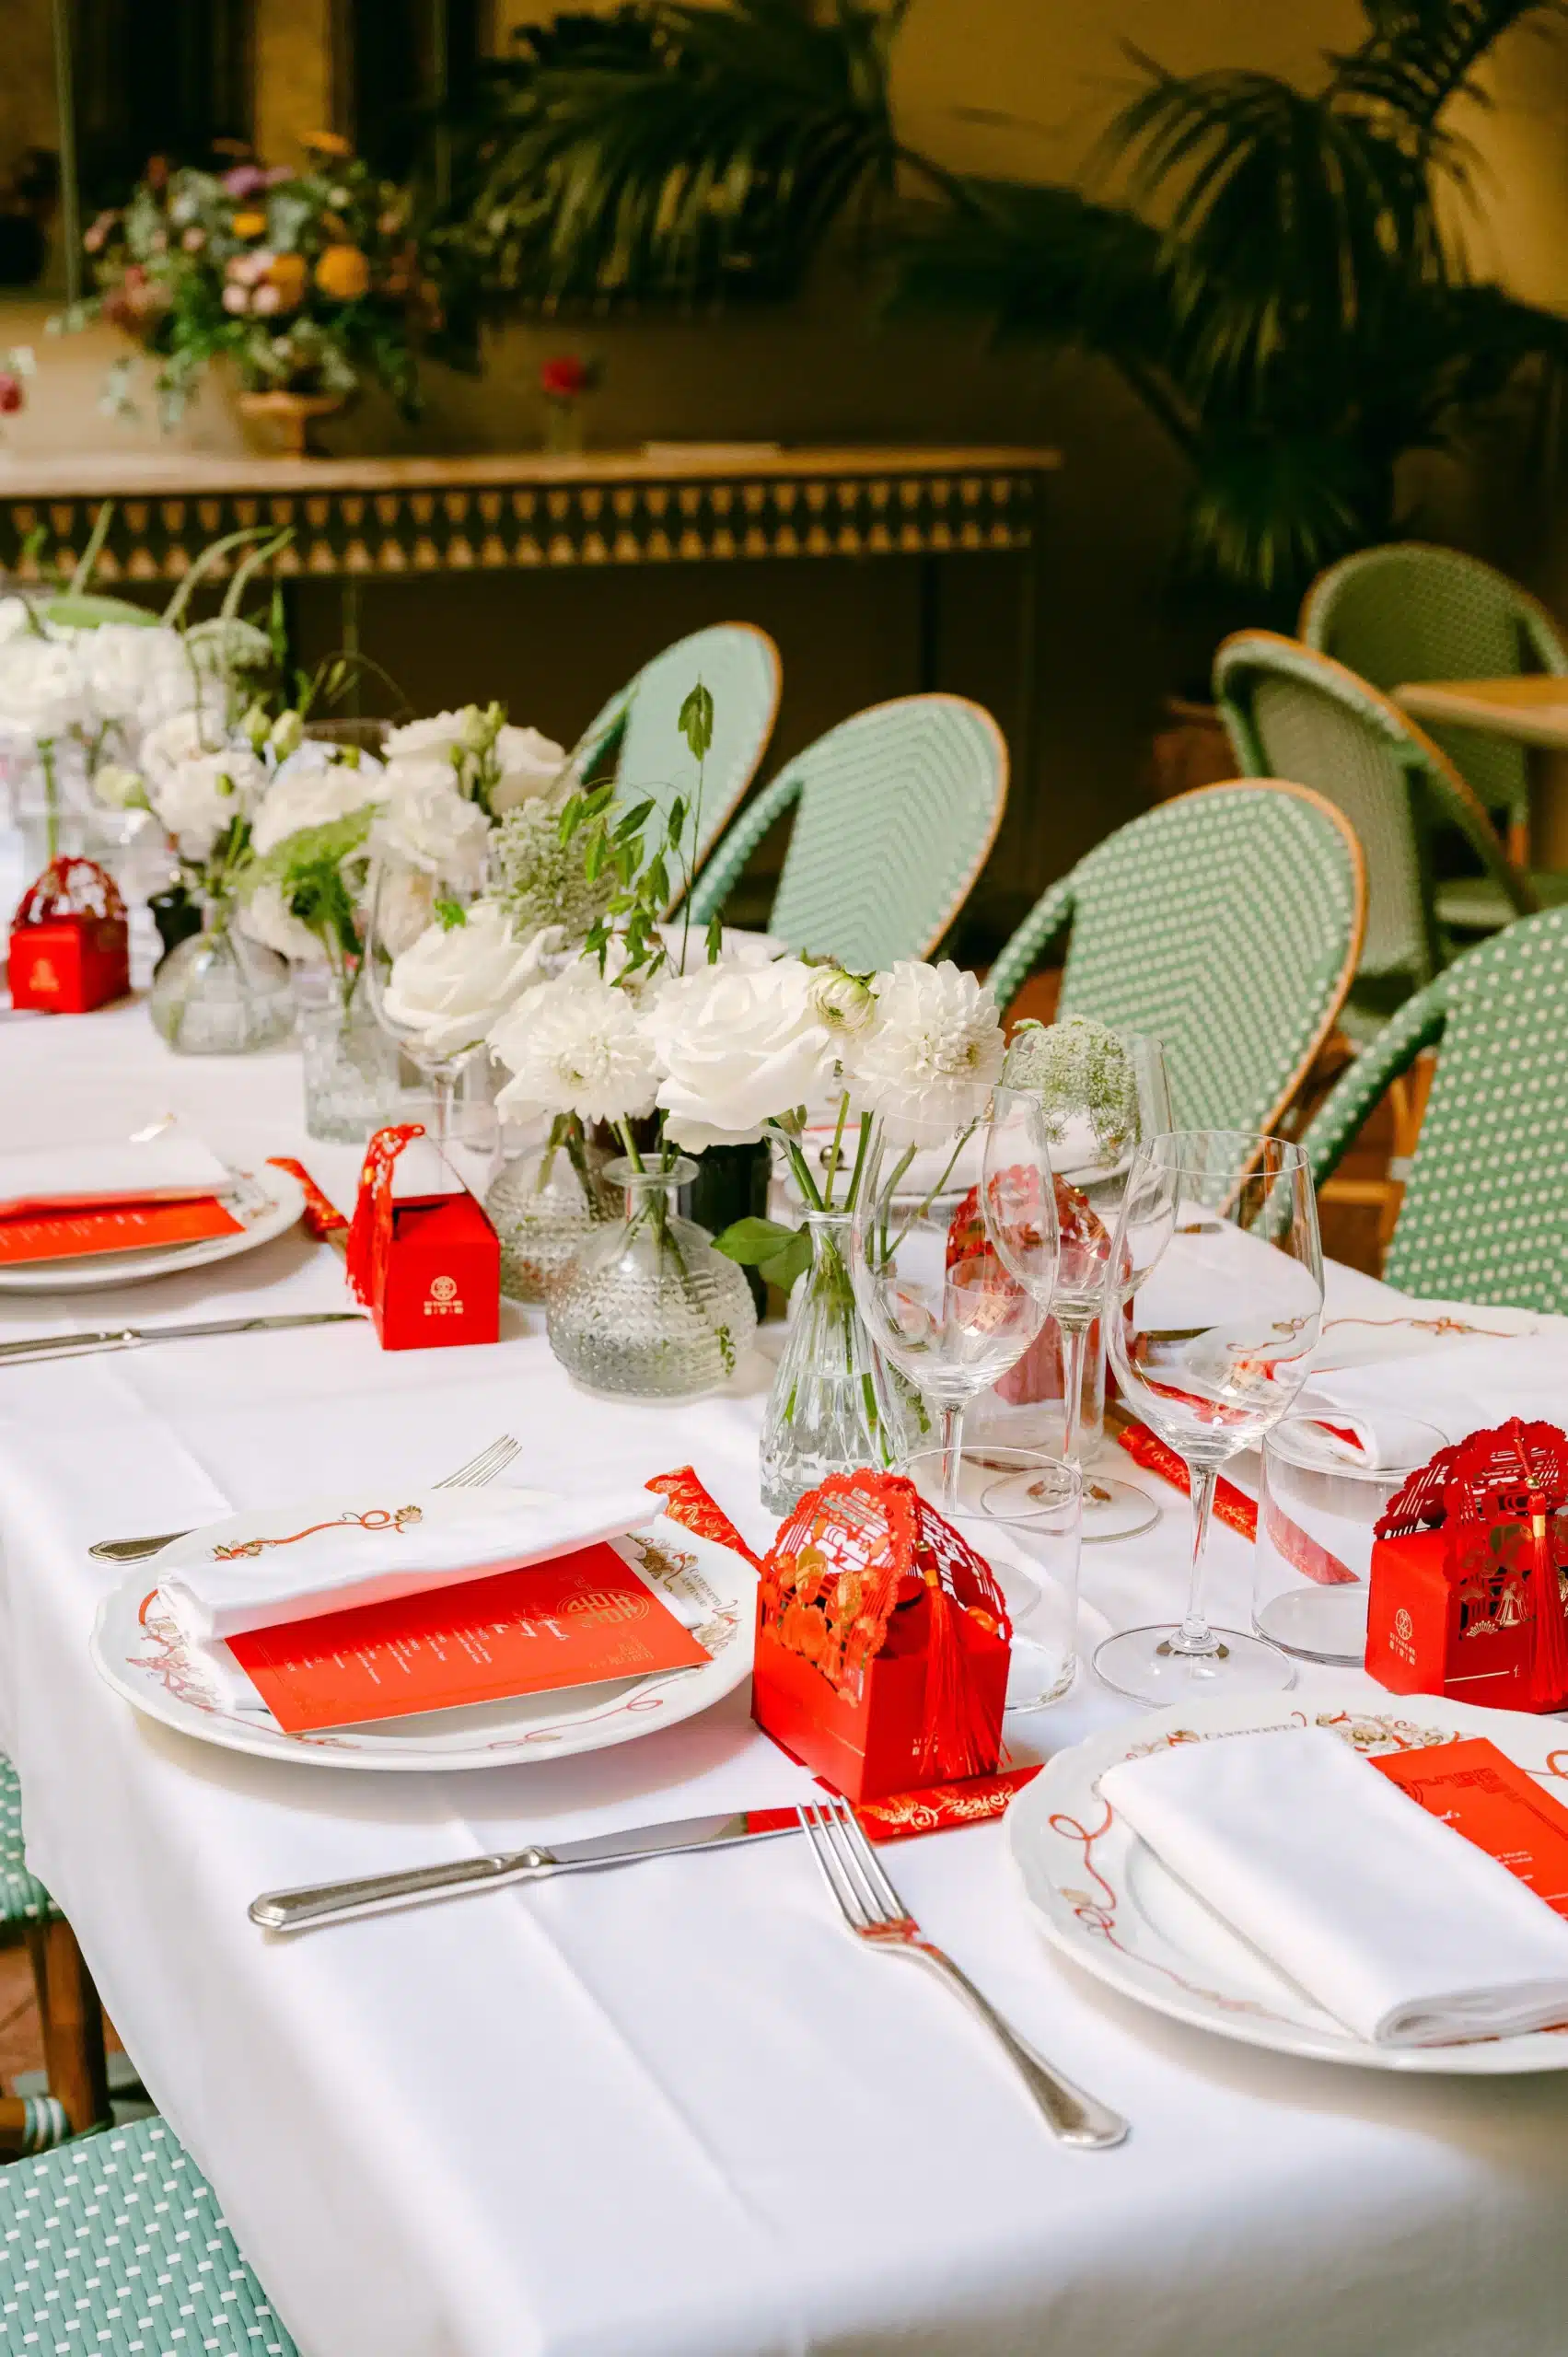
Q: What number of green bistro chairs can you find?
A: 8